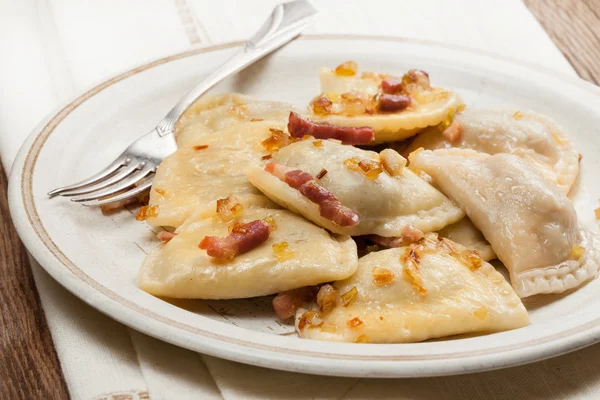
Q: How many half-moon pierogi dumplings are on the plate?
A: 9